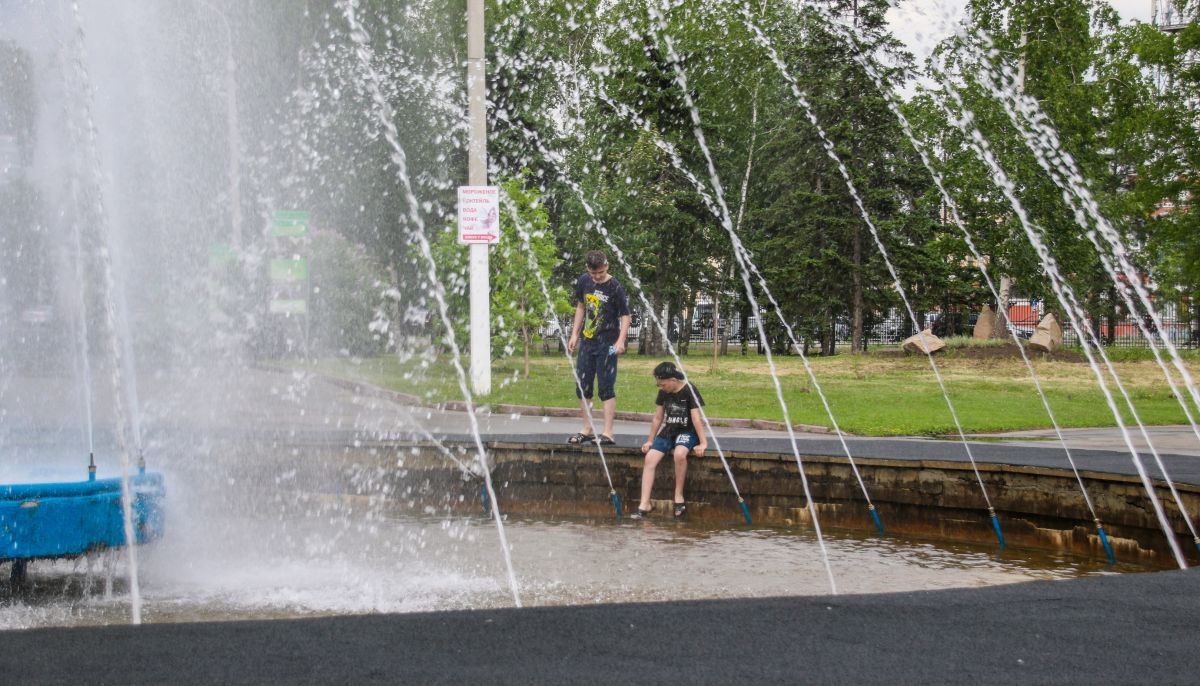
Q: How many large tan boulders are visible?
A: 3